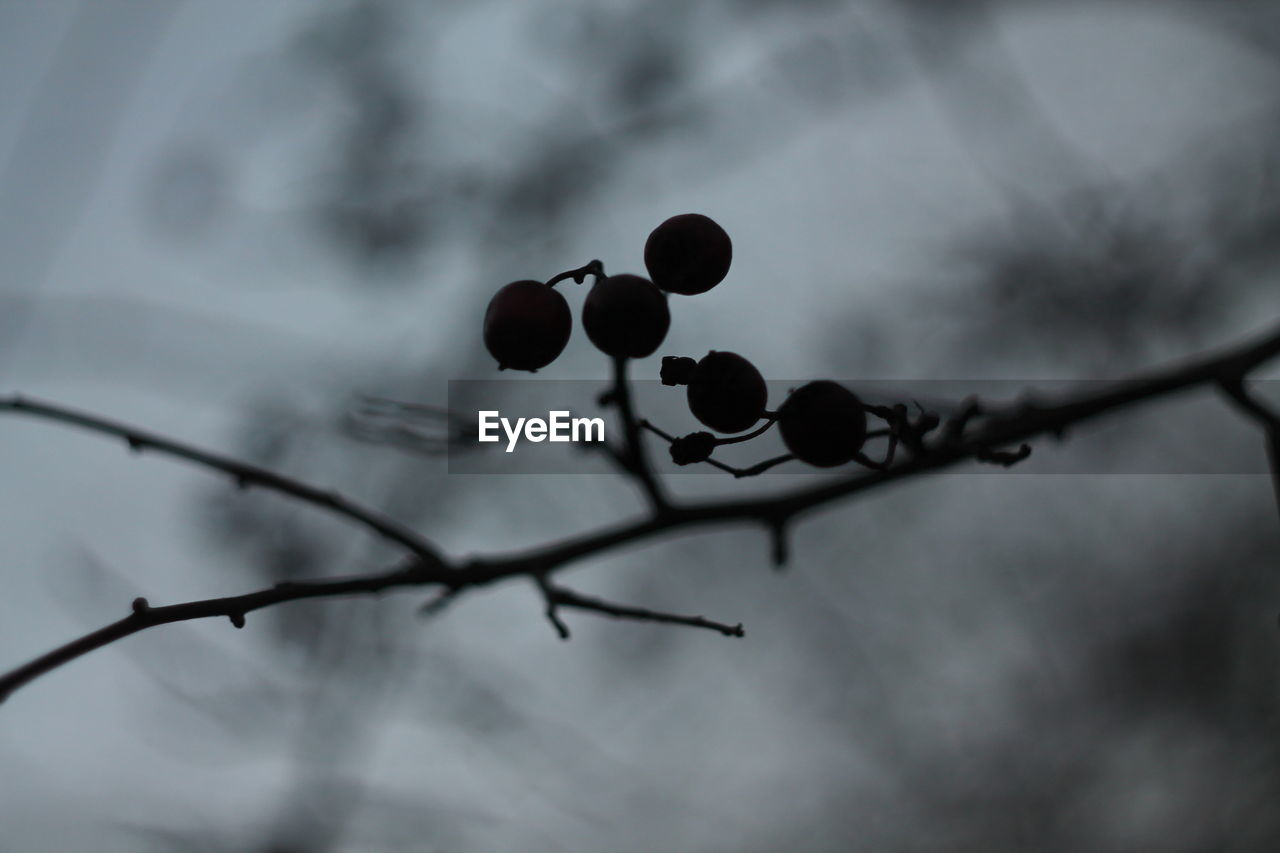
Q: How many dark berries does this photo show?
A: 5